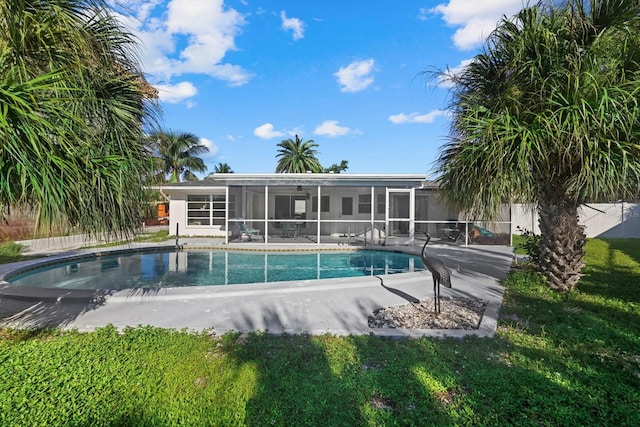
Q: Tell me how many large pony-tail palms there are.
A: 2